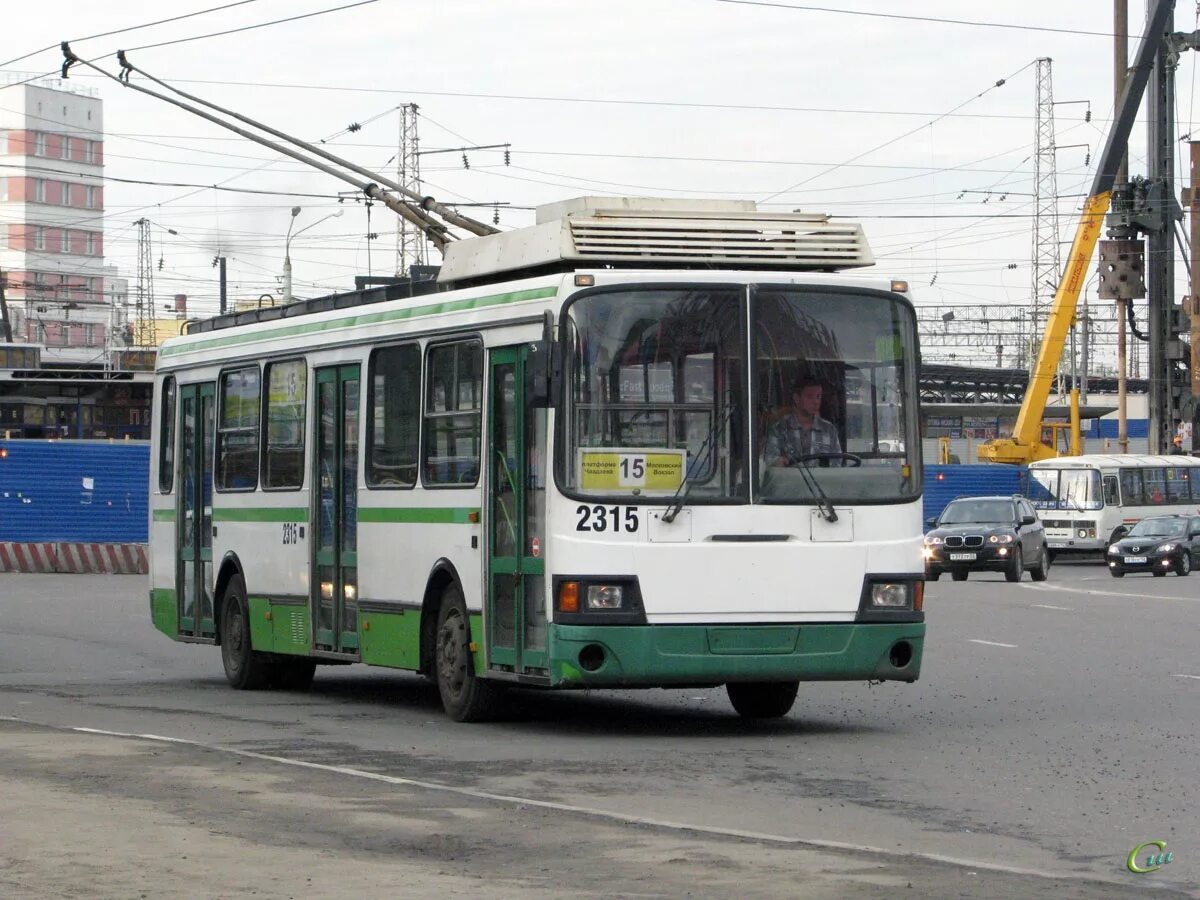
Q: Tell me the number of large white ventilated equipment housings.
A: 1